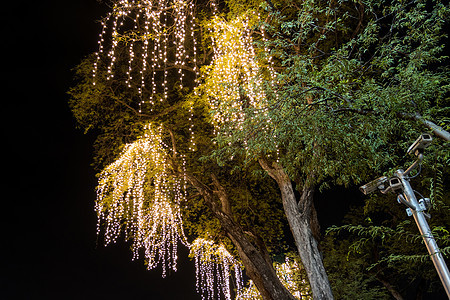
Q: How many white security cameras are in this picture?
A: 3